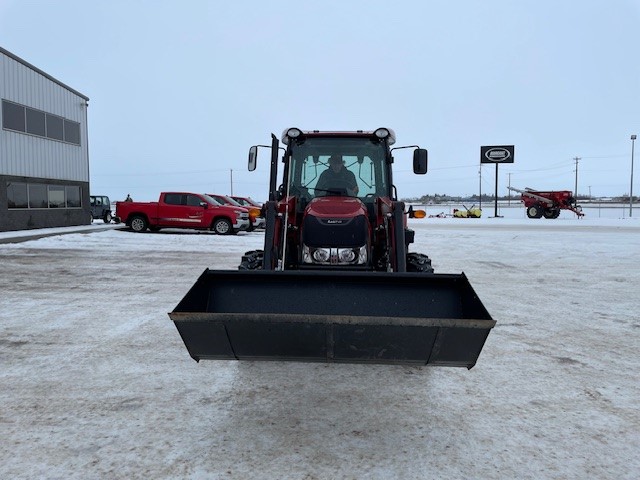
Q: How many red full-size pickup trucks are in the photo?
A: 3